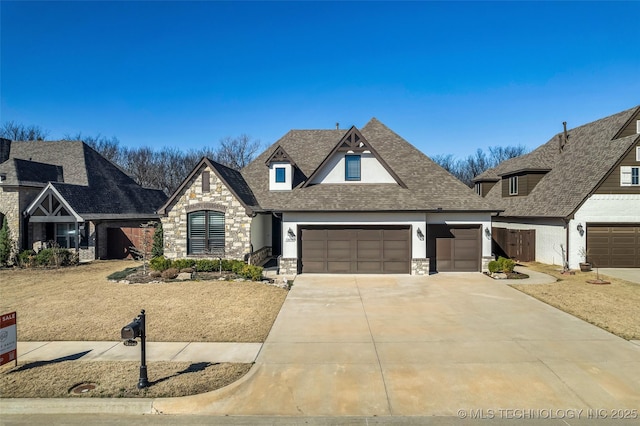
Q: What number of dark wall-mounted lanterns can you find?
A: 4